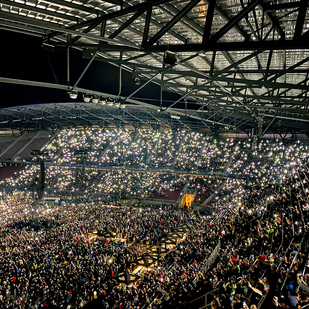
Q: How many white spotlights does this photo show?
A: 7